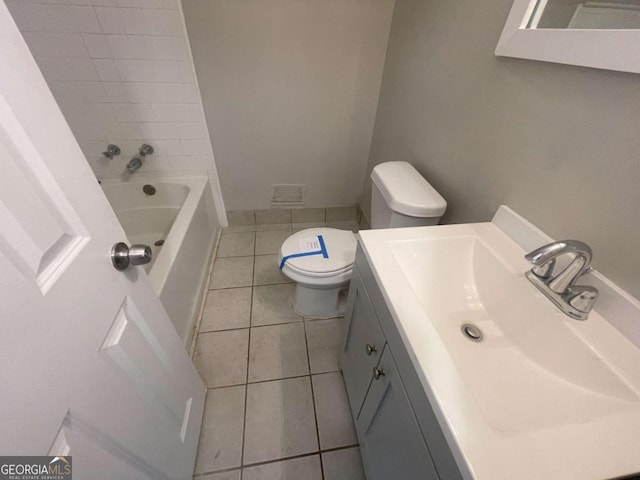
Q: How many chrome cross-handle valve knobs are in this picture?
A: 2